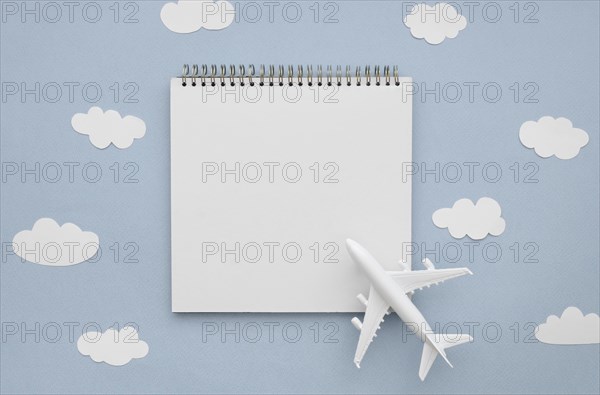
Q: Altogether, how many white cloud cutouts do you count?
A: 8